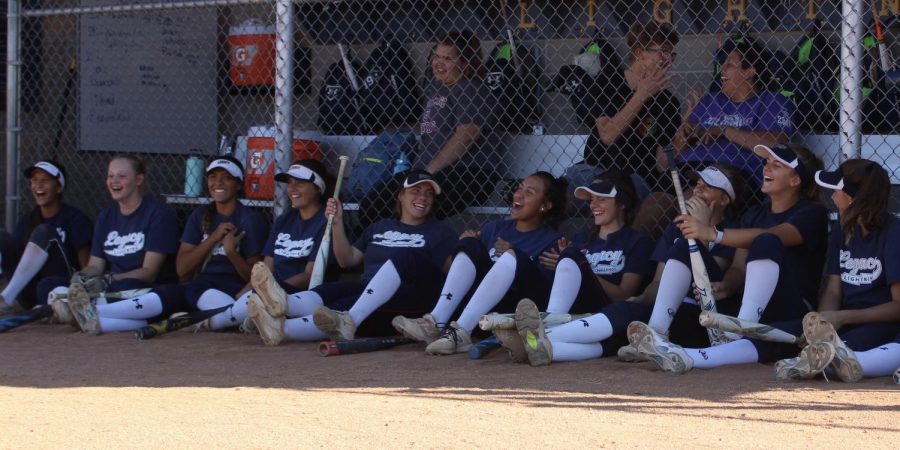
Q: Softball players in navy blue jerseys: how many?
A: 10